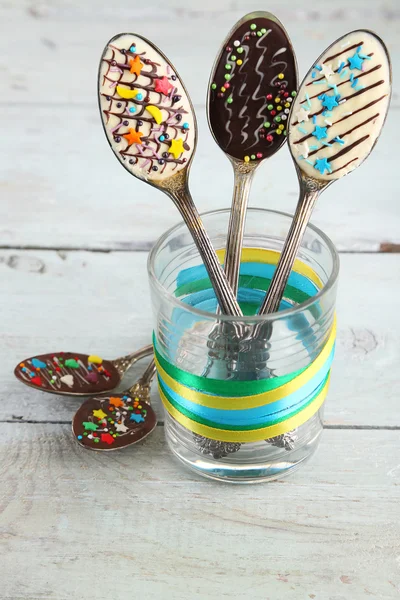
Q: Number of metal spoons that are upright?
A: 3